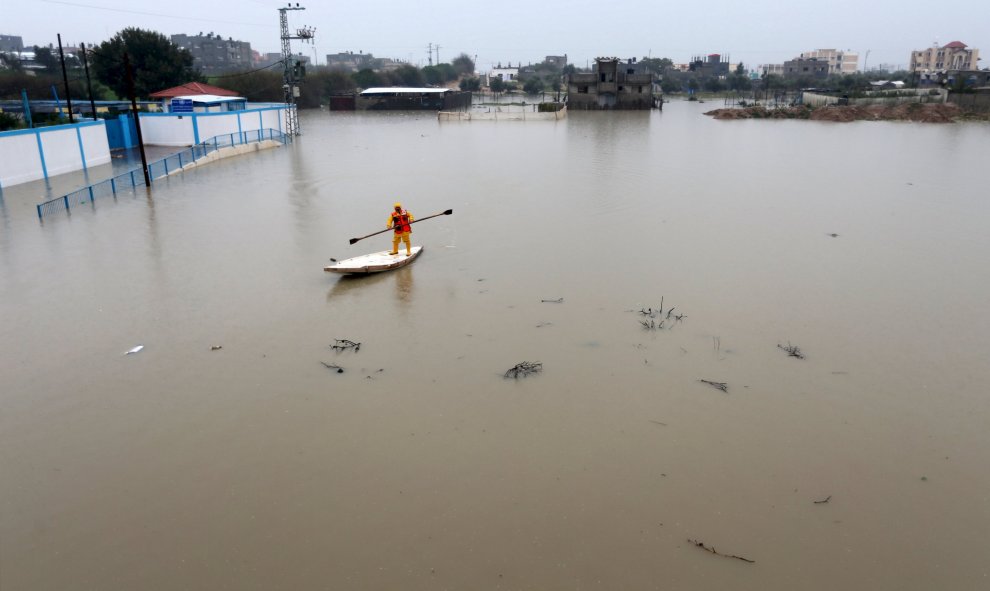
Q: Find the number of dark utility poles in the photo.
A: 3